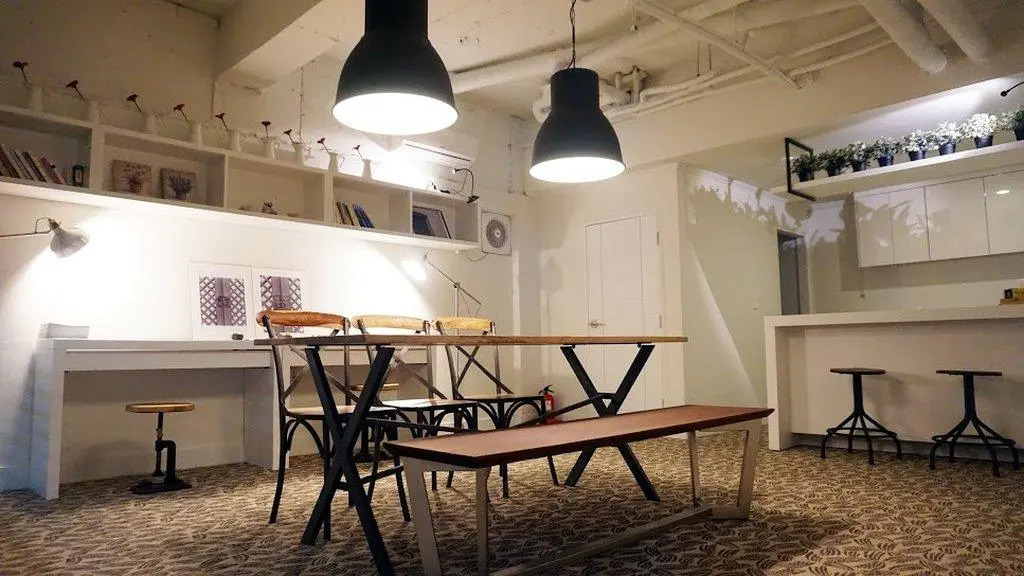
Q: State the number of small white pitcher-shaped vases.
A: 9